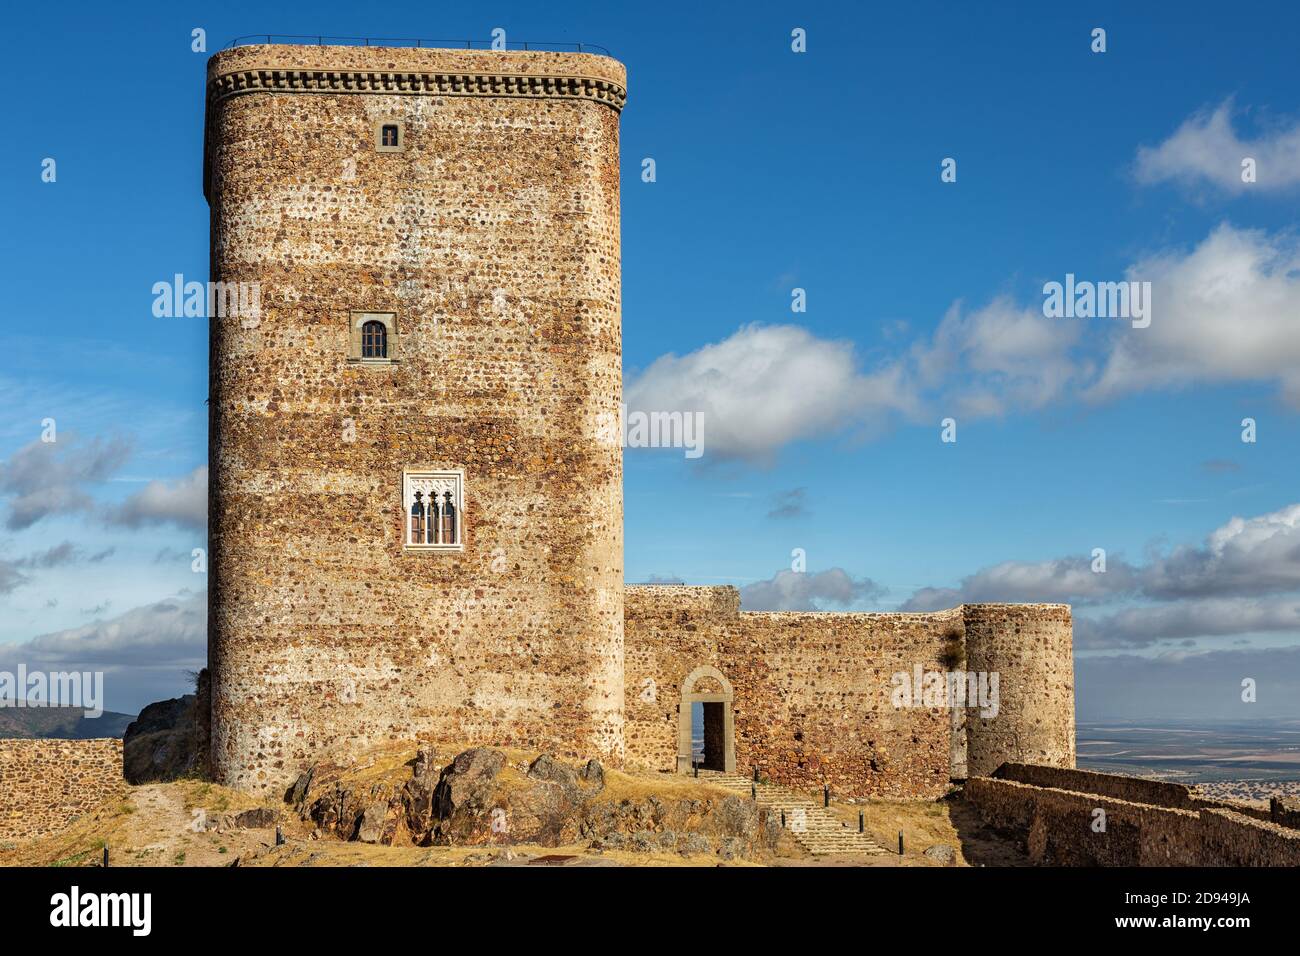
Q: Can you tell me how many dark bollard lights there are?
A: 9